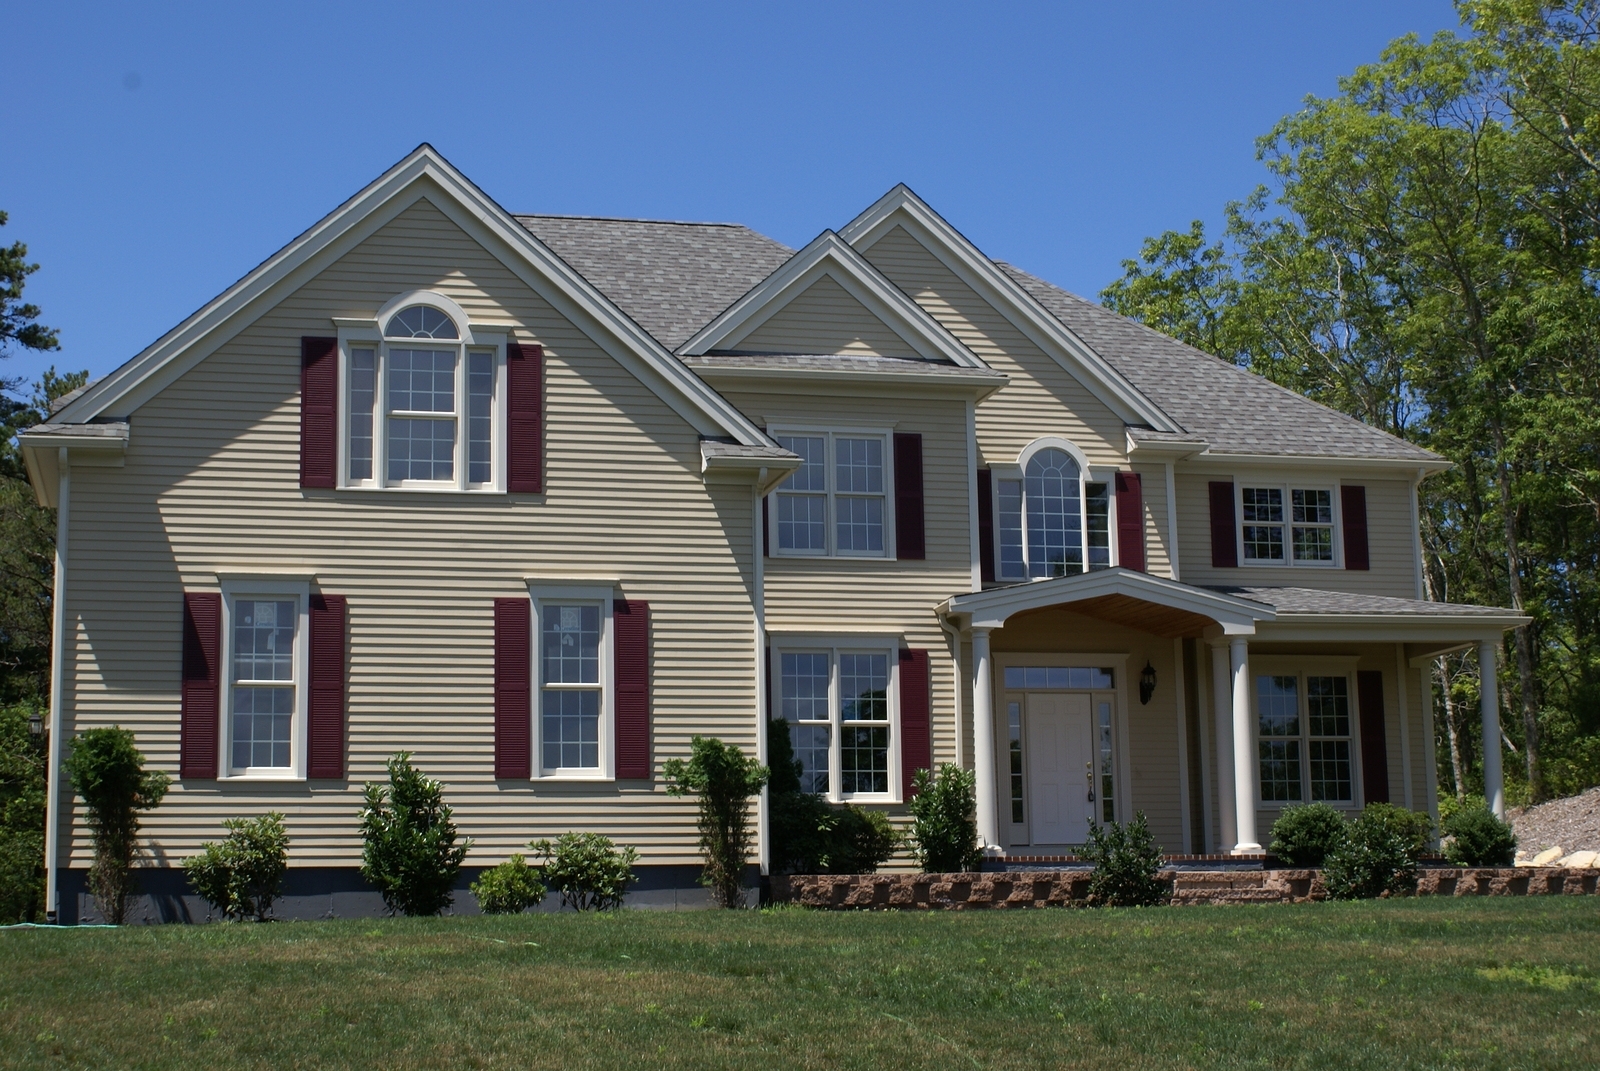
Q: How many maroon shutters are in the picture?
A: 15